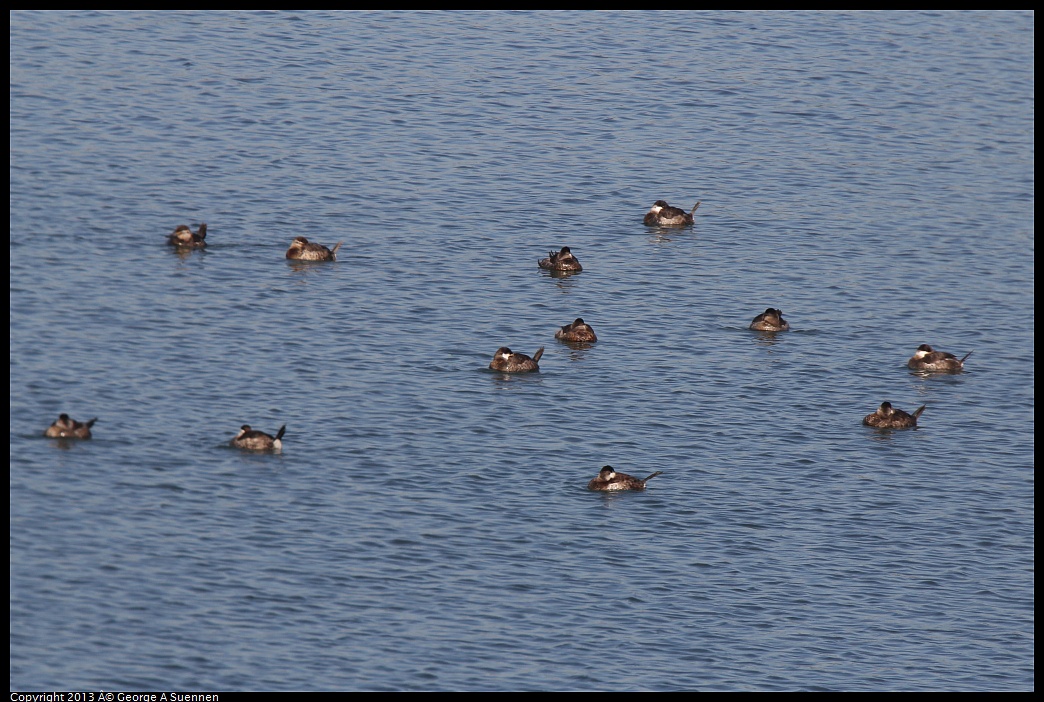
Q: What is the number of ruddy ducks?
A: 12